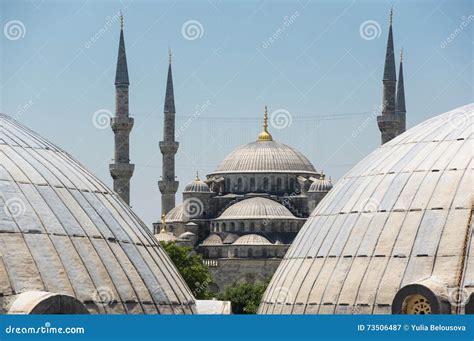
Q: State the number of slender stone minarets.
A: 4